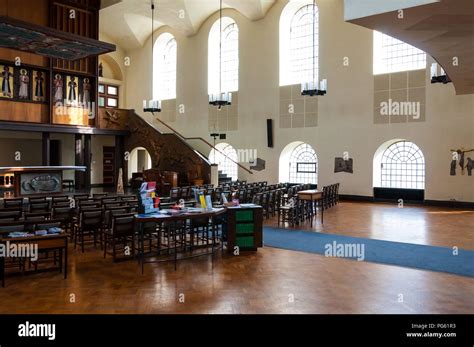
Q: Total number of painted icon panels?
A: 6